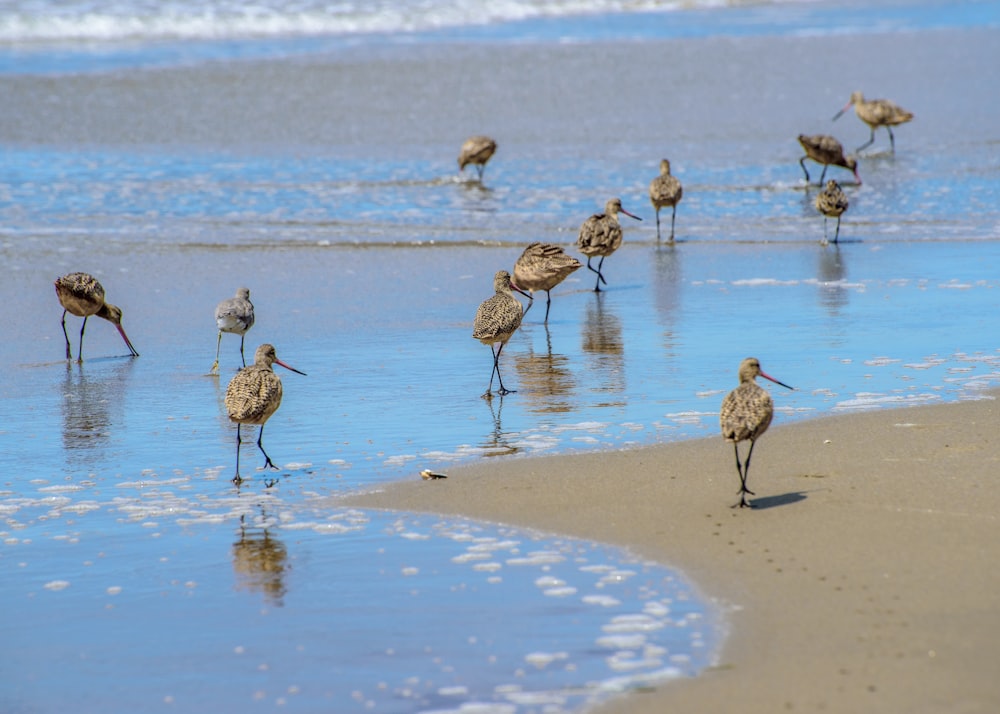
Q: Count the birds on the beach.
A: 12